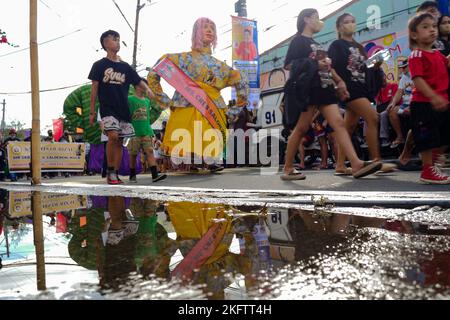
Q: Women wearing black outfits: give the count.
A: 2